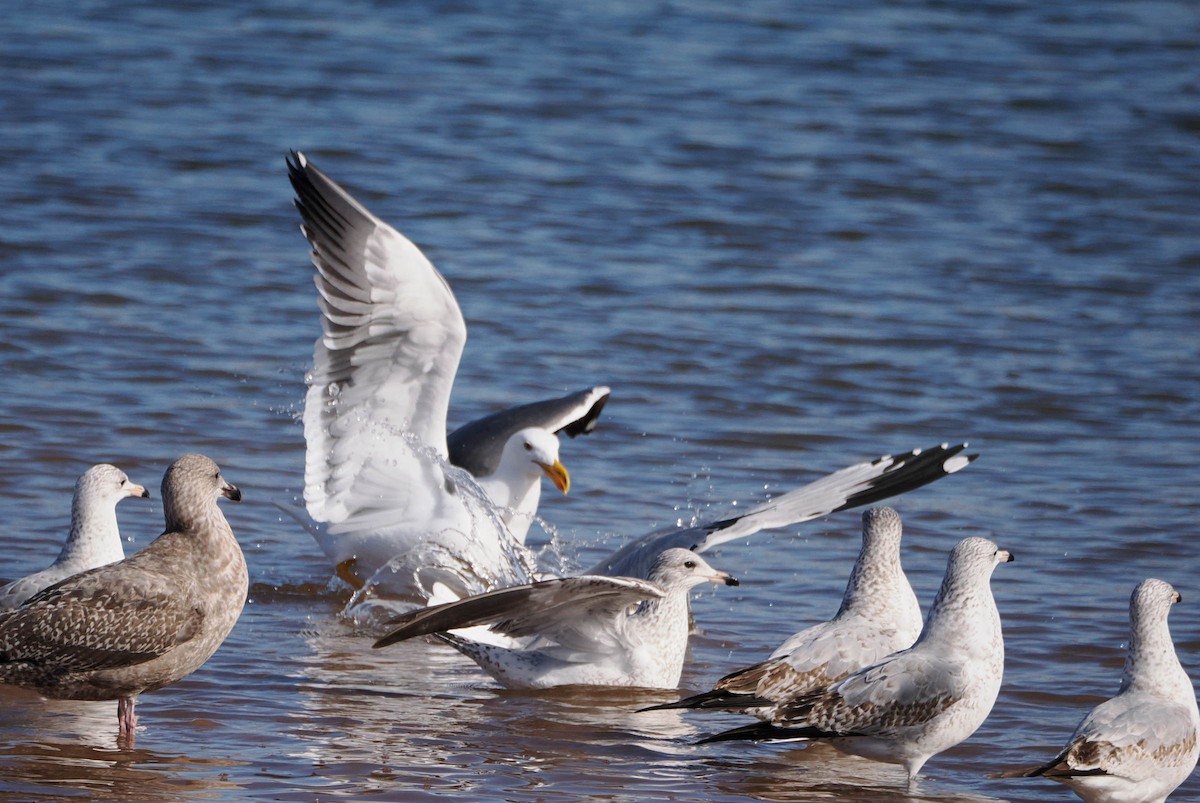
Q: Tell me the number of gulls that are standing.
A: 5